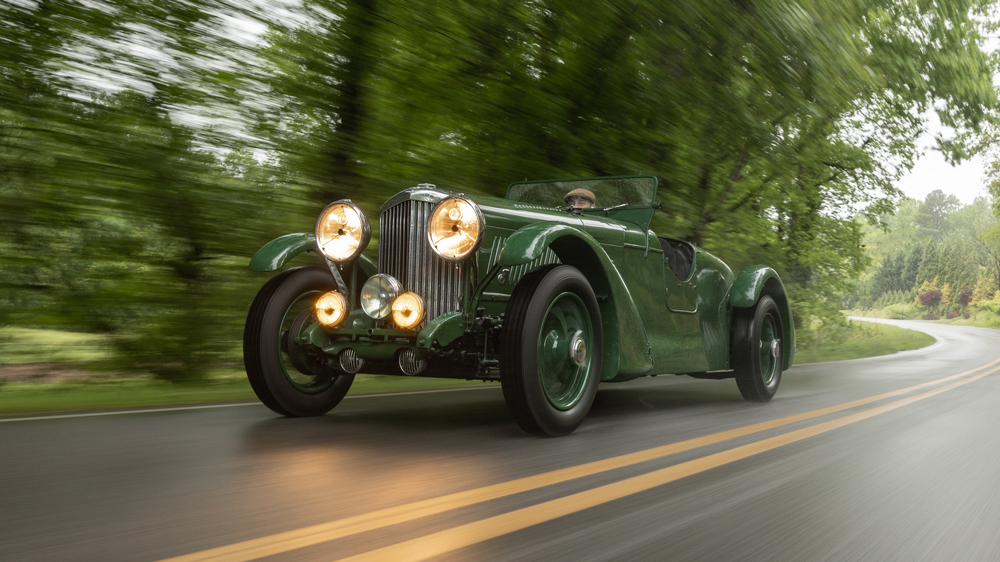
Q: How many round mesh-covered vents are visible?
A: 2